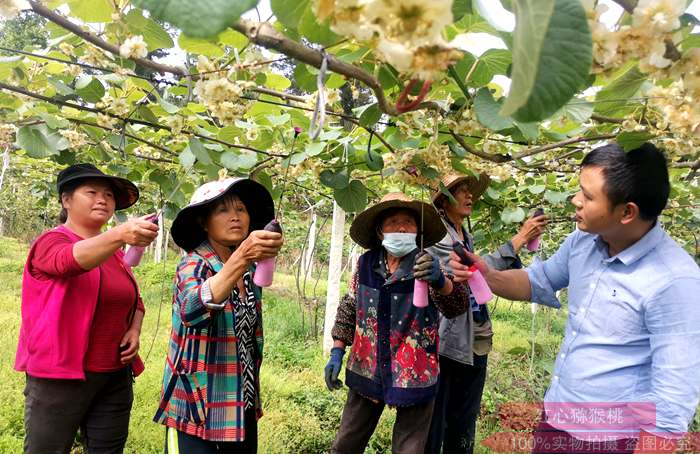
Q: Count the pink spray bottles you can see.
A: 5